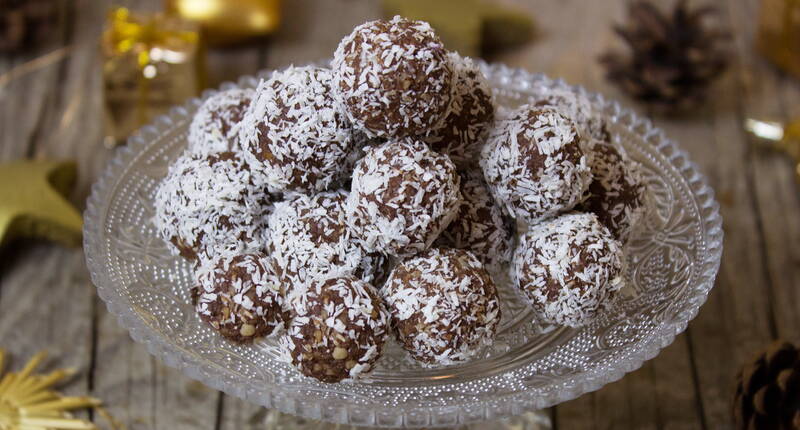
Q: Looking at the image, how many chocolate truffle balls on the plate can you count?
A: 15